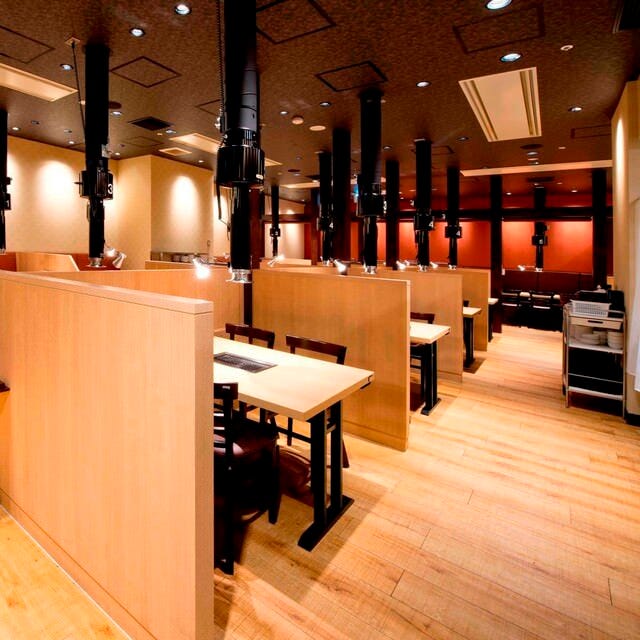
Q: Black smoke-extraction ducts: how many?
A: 9